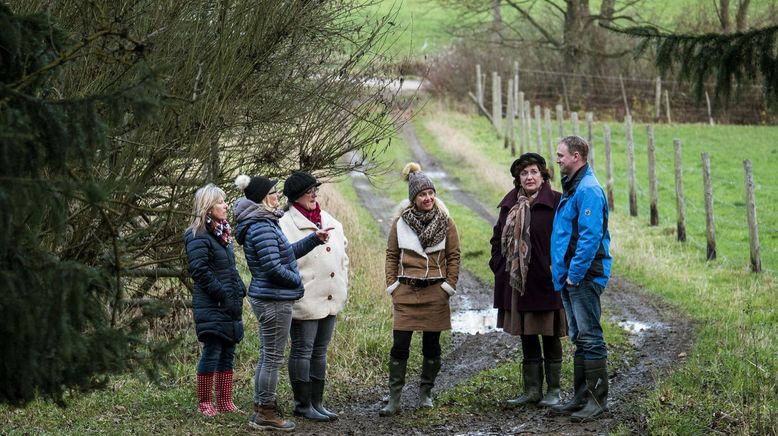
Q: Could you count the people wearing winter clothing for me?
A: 6